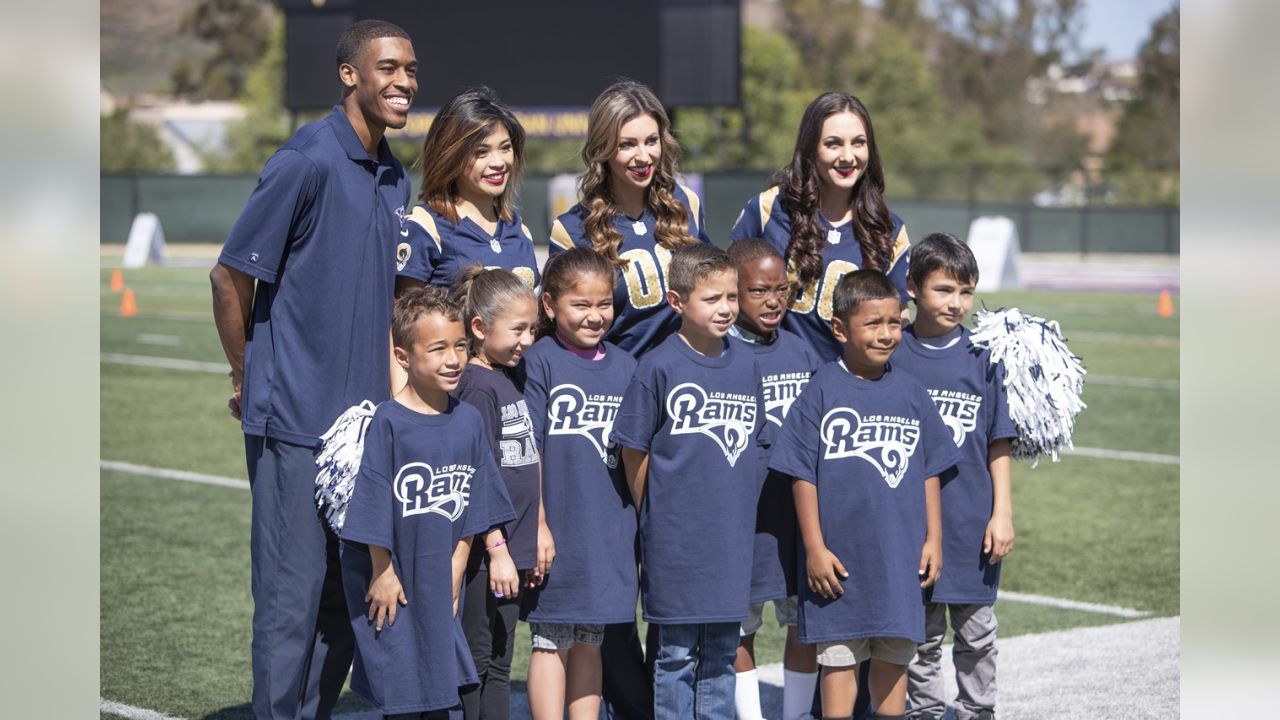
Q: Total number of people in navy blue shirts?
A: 11